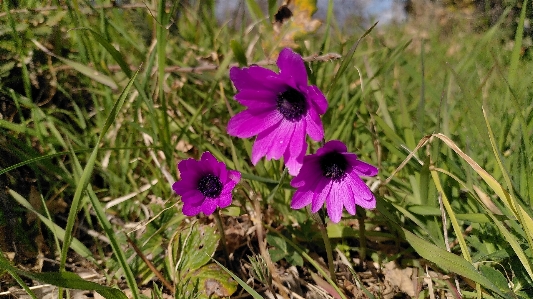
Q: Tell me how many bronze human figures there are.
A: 0